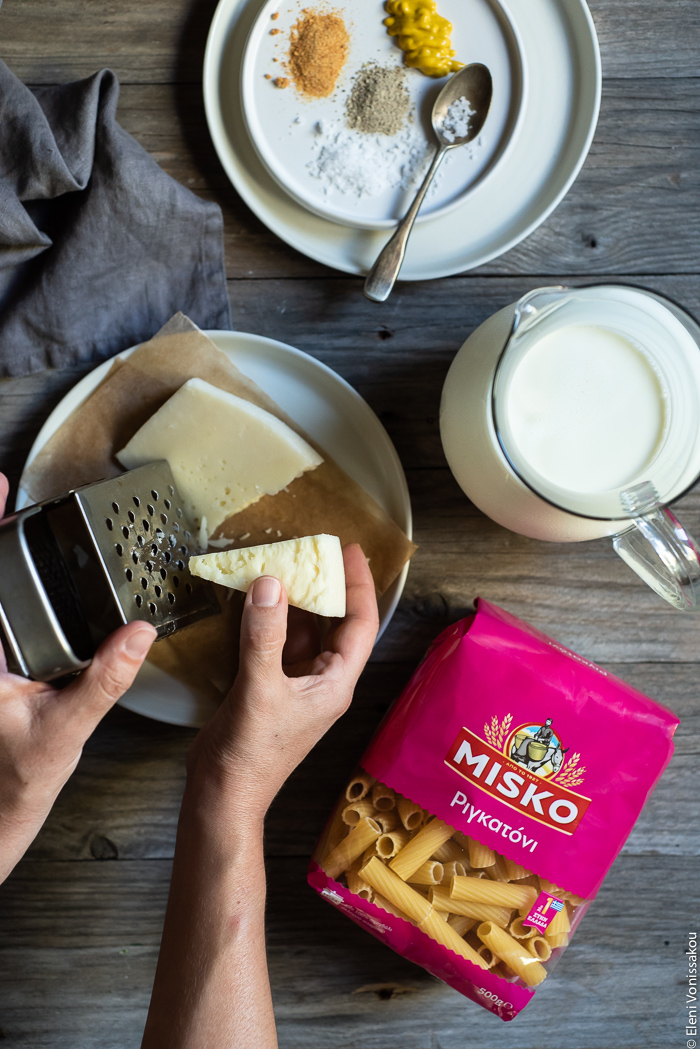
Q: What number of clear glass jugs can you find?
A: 1